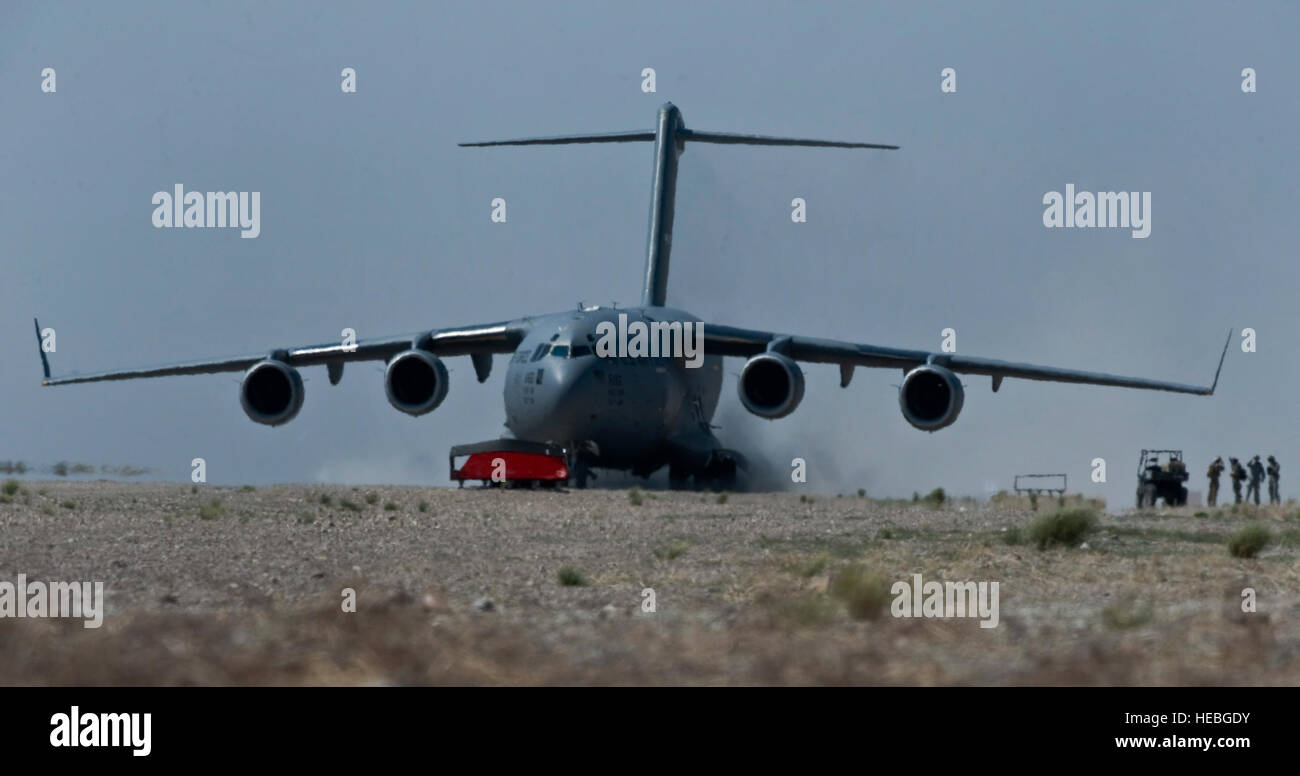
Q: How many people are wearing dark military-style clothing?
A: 4